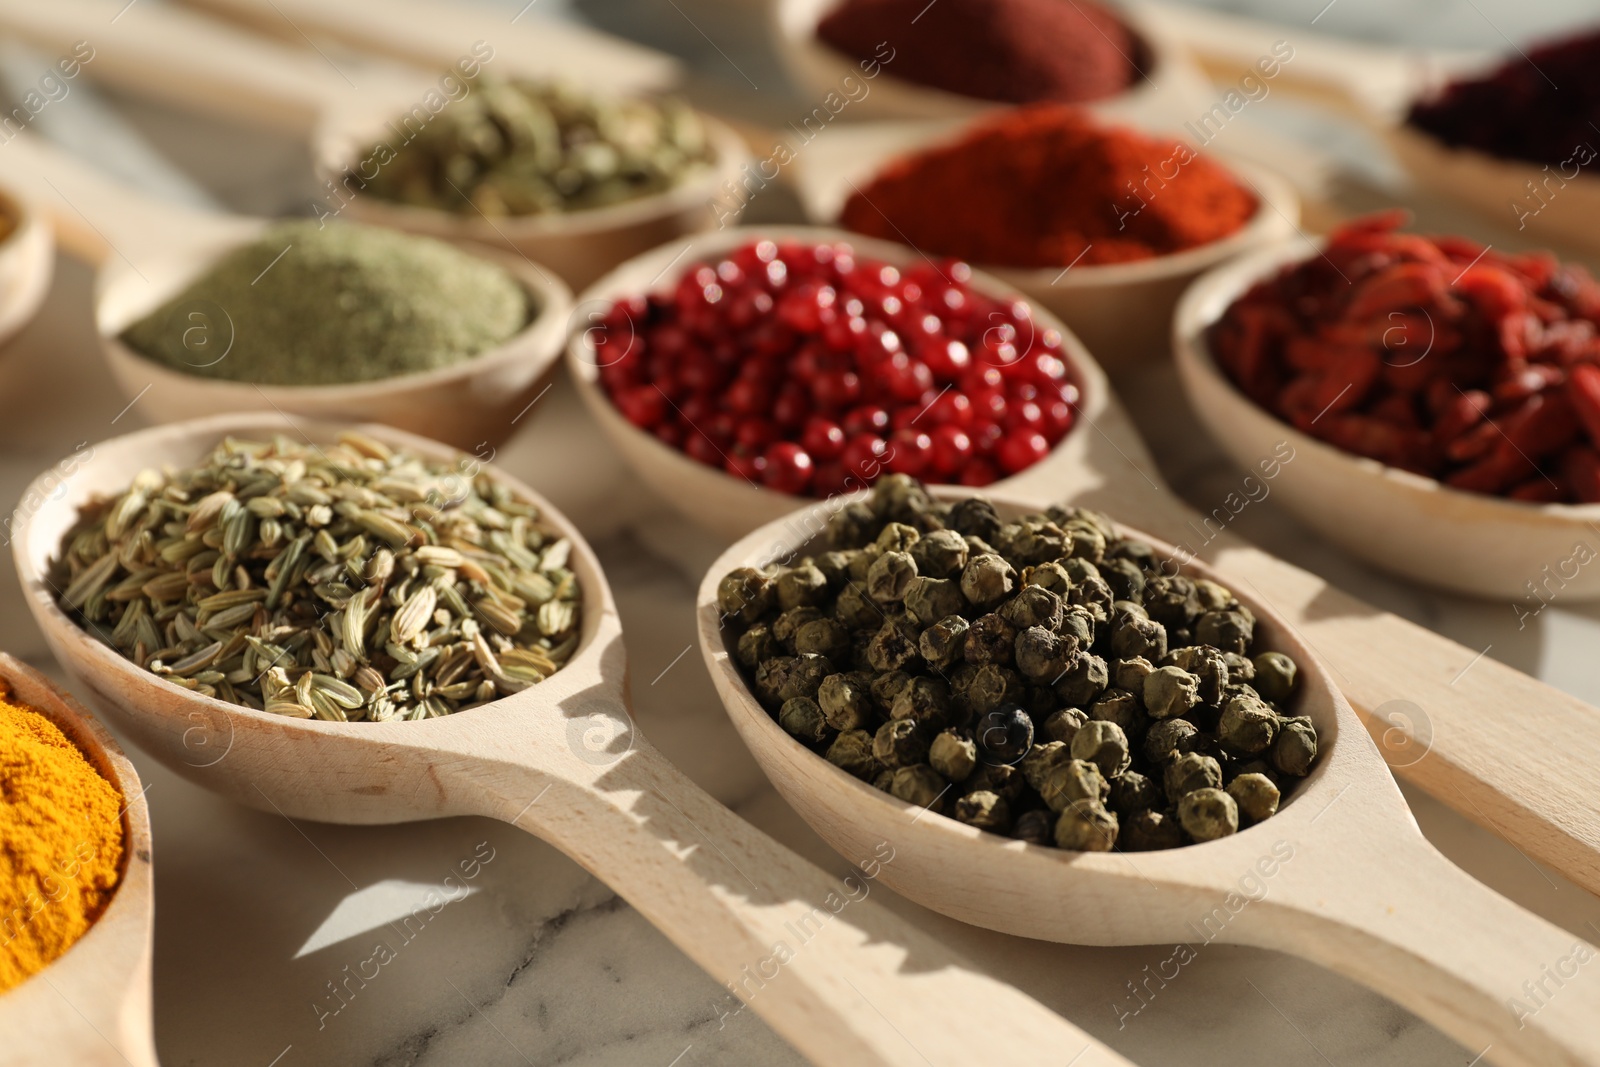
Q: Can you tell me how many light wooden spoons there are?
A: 11